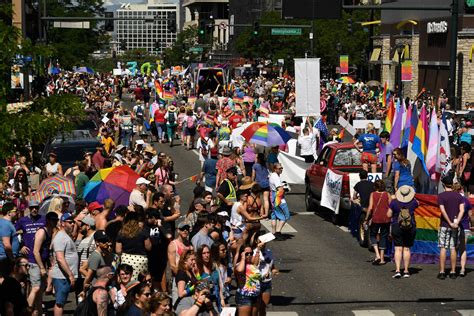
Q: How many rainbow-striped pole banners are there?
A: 2